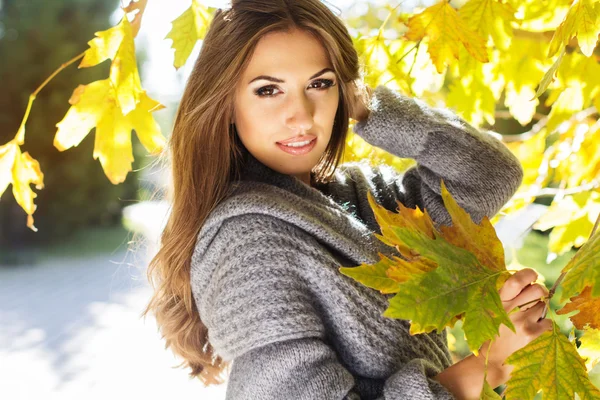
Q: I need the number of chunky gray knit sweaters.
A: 1